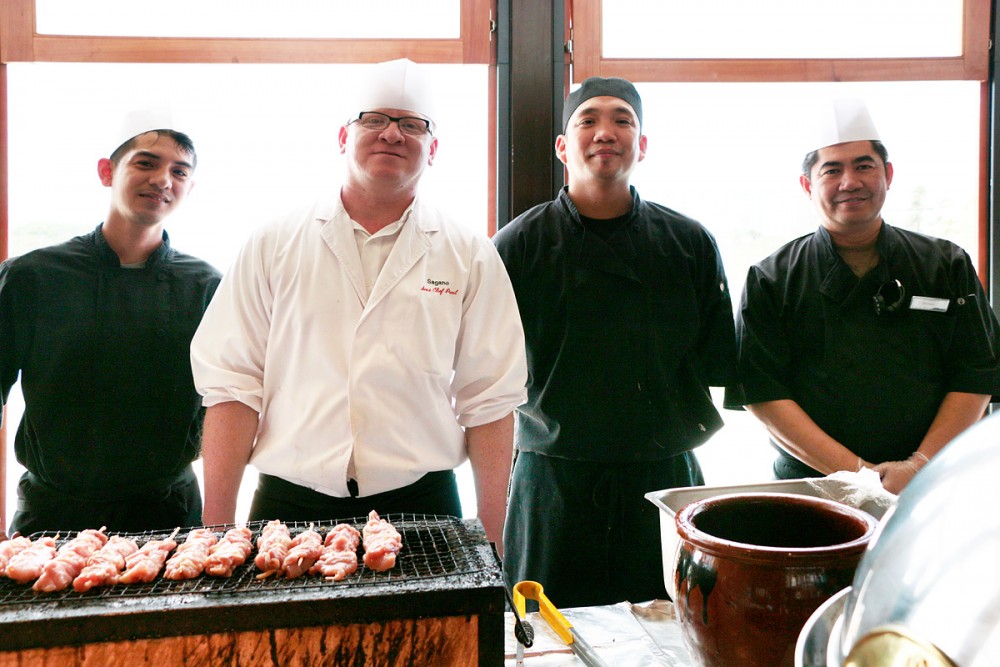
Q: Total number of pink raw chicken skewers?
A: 11